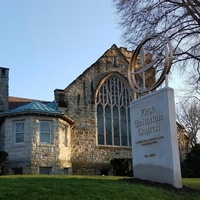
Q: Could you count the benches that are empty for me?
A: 0